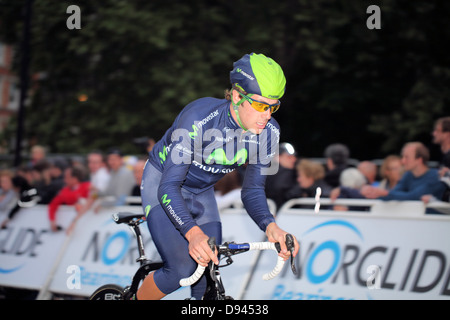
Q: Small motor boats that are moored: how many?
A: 0